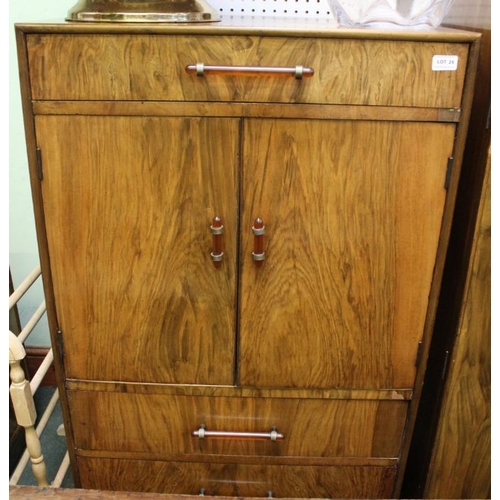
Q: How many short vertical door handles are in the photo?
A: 2